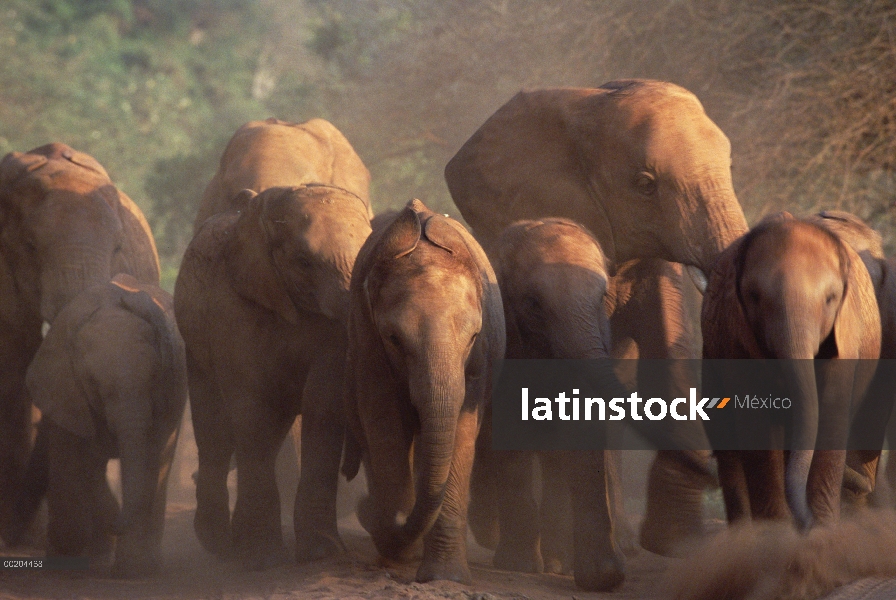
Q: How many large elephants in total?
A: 3